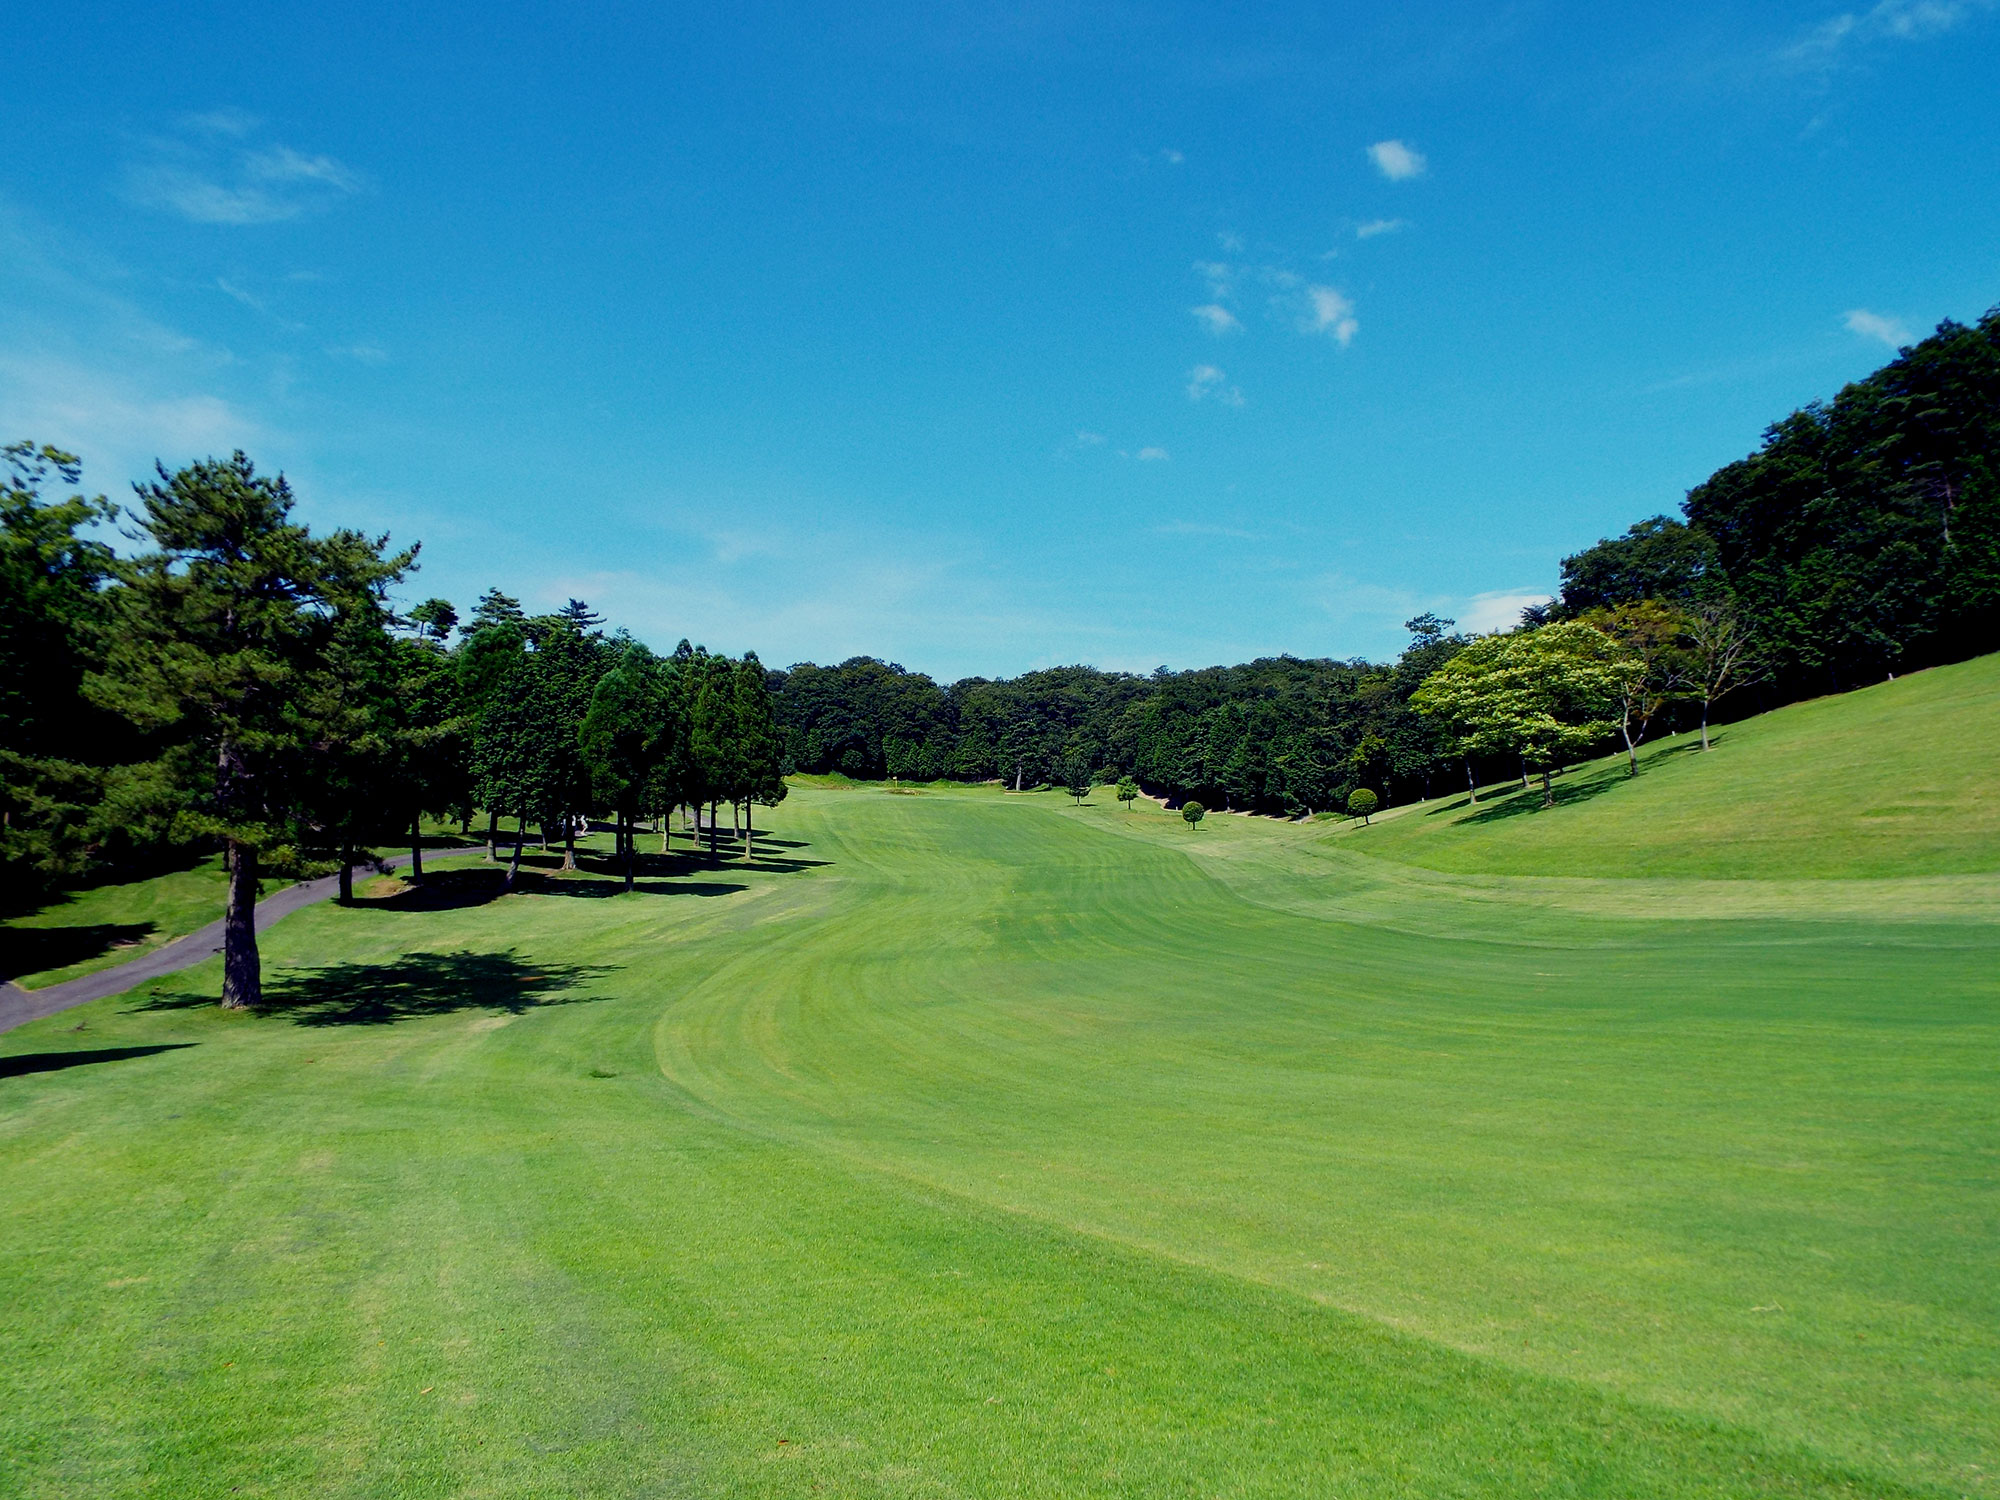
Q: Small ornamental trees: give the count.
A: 4